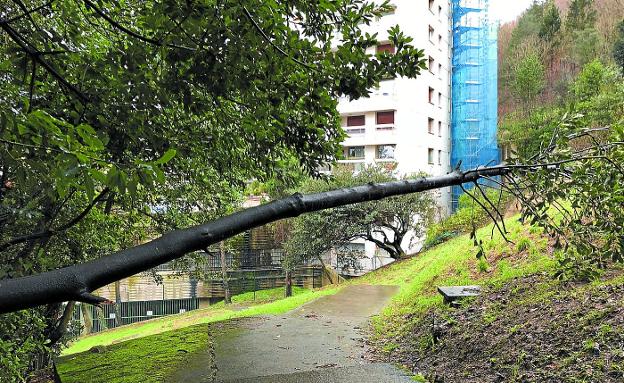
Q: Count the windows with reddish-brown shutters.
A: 3